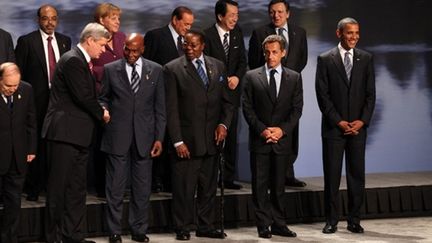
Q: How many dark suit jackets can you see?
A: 11